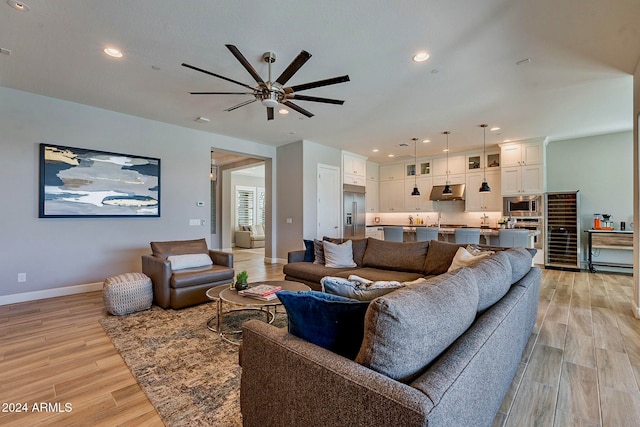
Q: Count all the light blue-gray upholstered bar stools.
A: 4